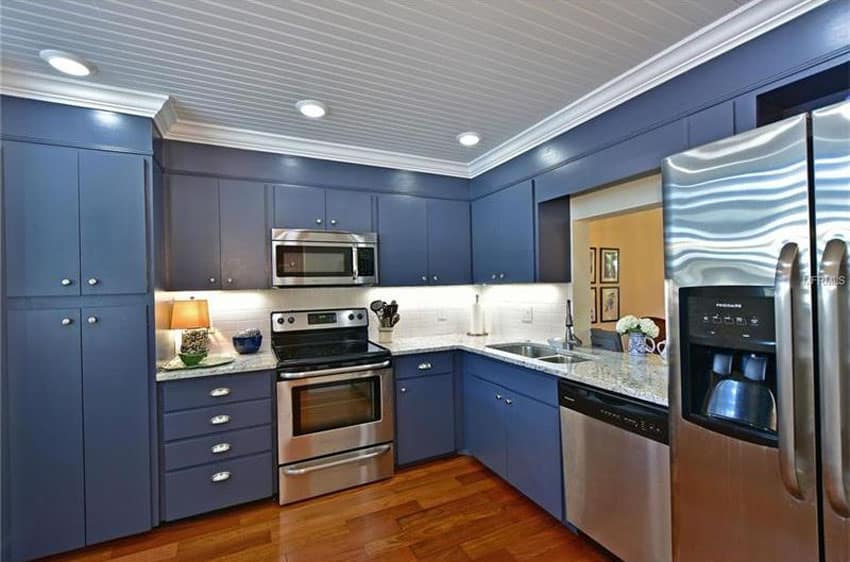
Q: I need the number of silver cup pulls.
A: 5